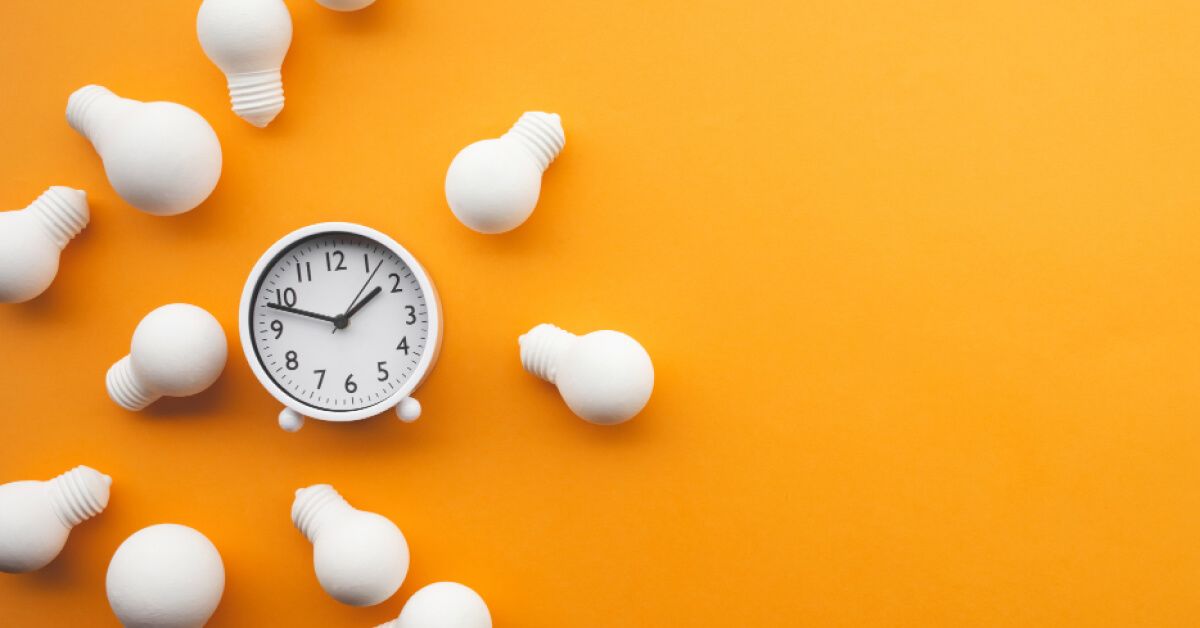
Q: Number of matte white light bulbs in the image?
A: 11